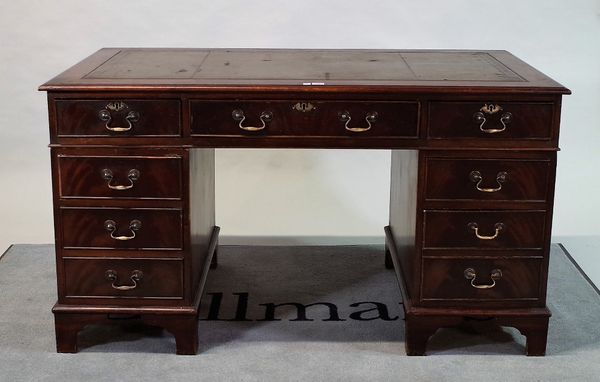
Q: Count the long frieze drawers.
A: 1